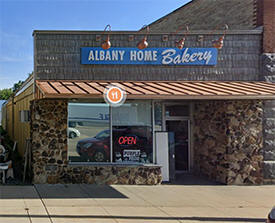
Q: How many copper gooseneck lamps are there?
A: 4